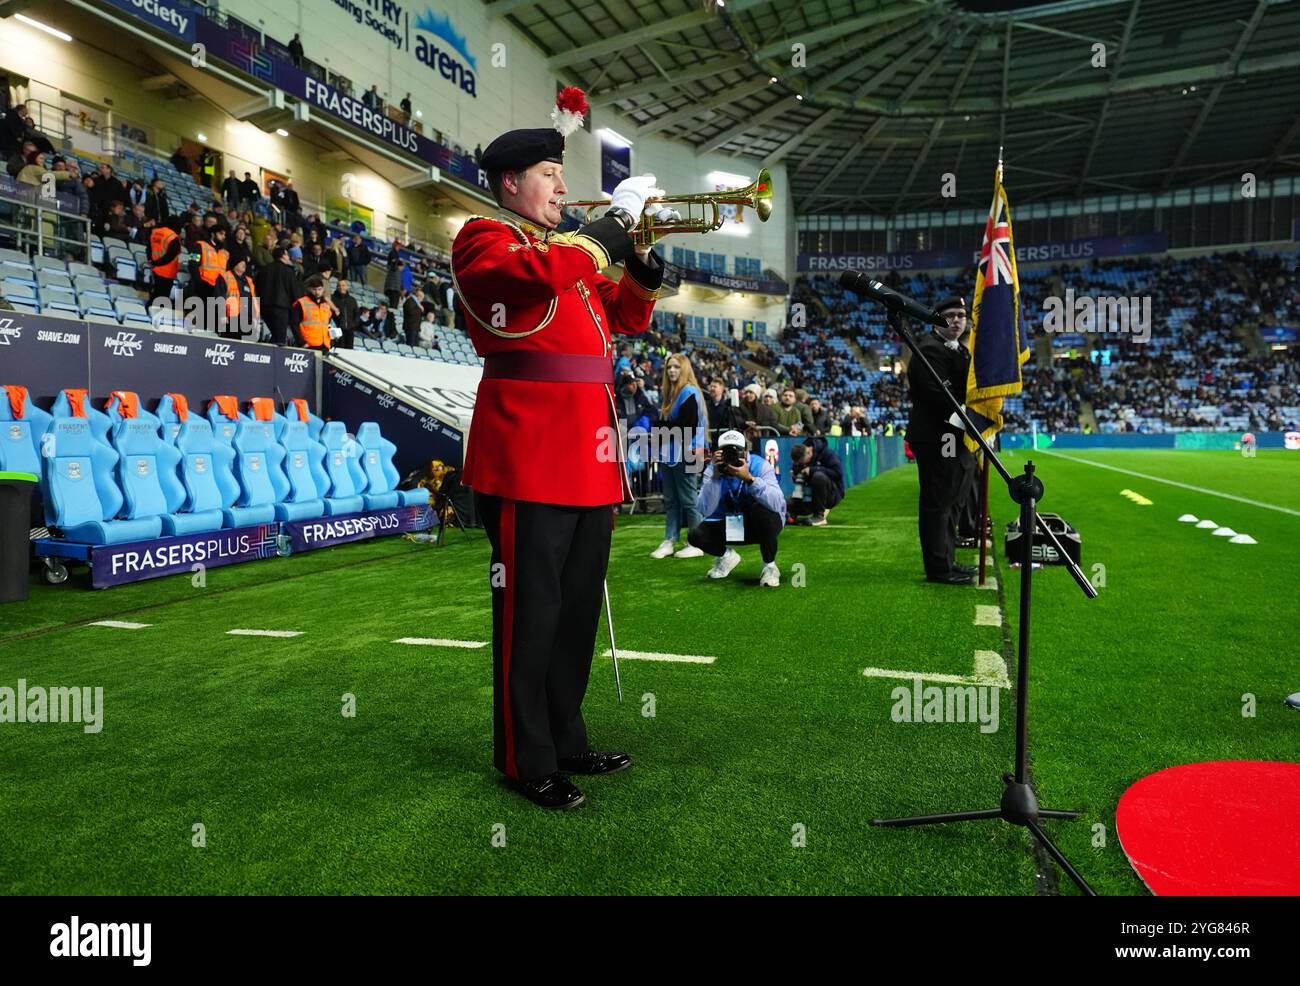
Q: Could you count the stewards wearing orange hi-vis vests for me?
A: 4